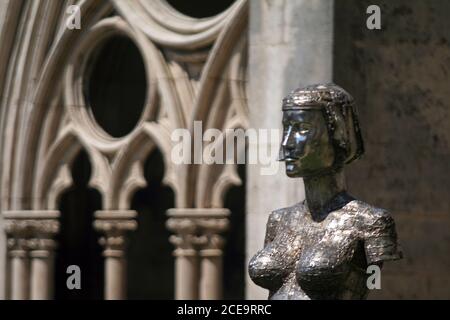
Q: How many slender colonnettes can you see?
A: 5